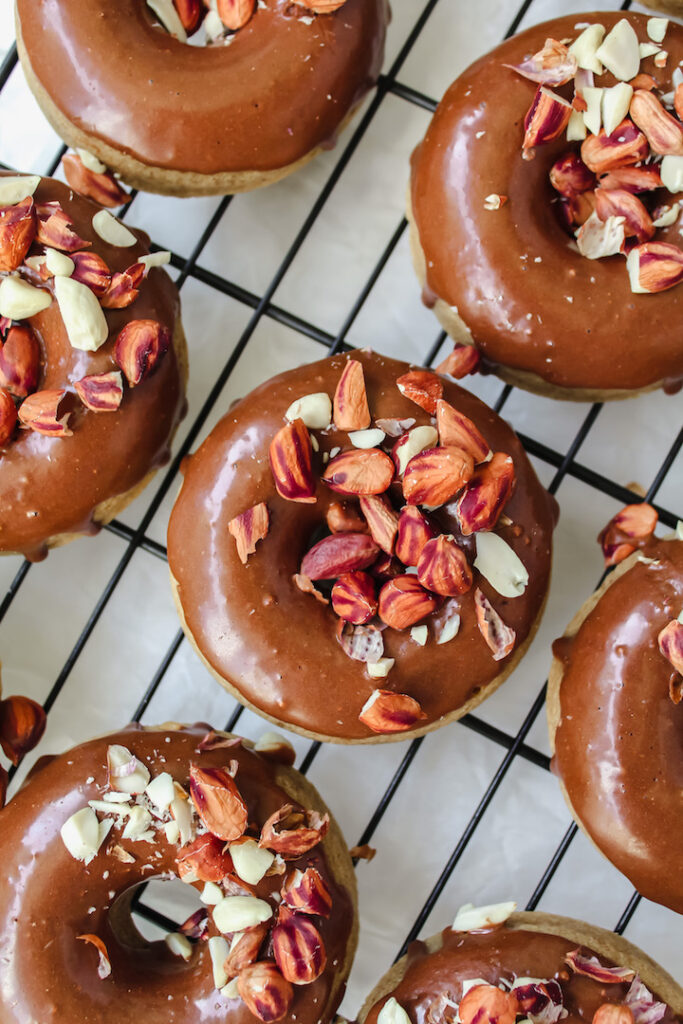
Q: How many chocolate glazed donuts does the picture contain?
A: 7